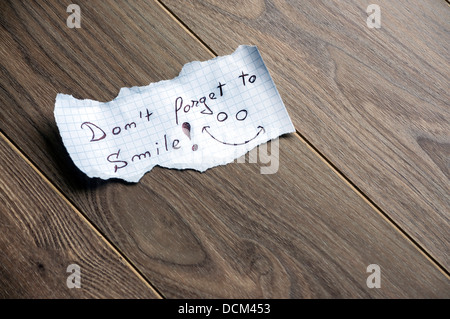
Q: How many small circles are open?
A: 2